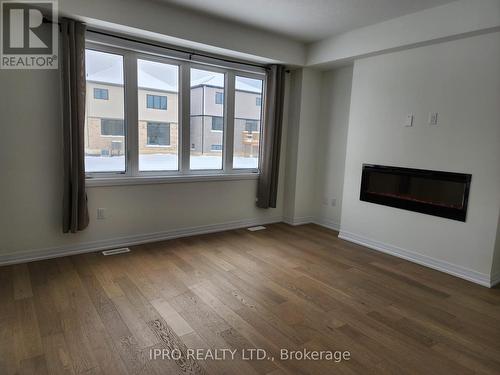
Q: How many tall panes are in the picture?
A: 4